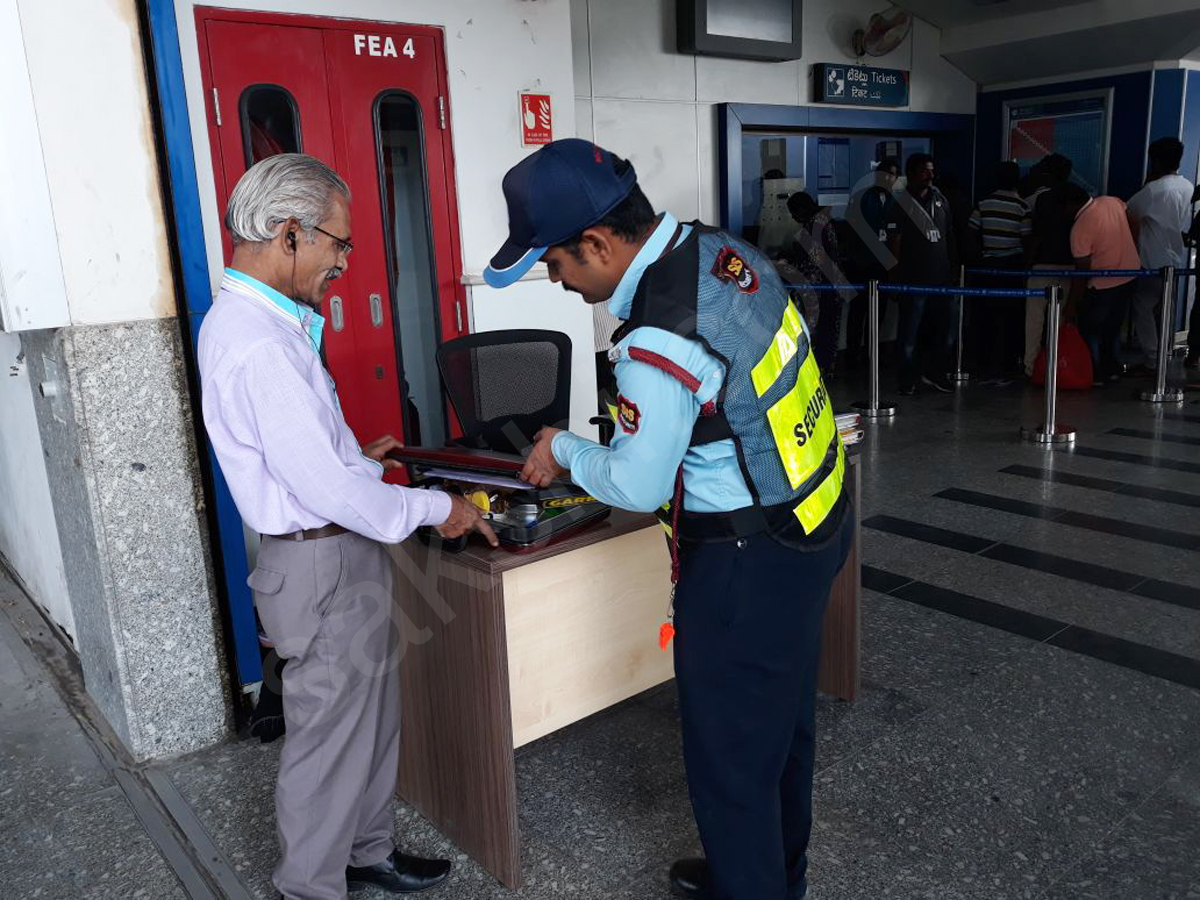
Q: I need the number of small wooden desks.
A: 1